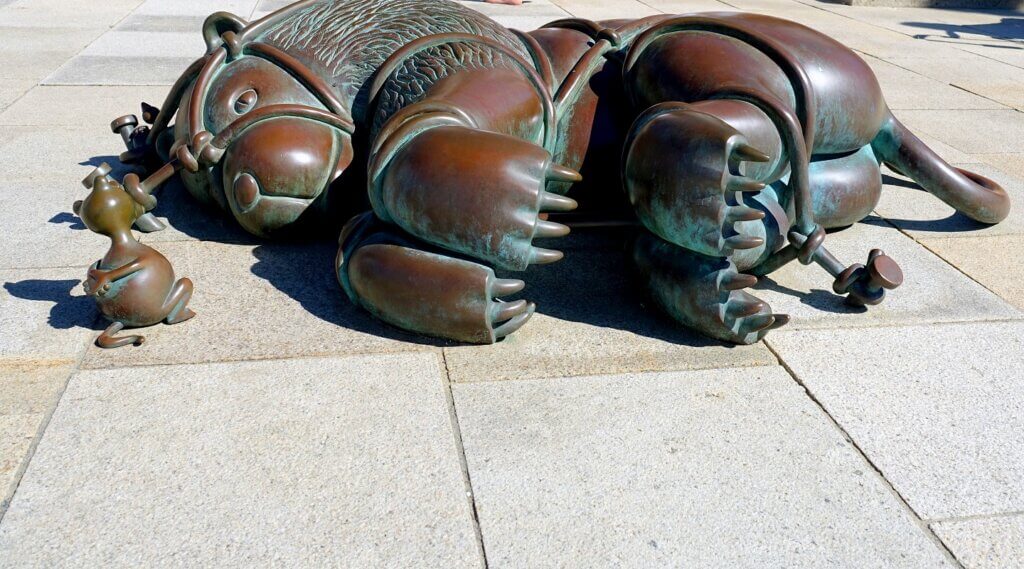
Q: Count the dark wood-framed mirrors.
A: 0